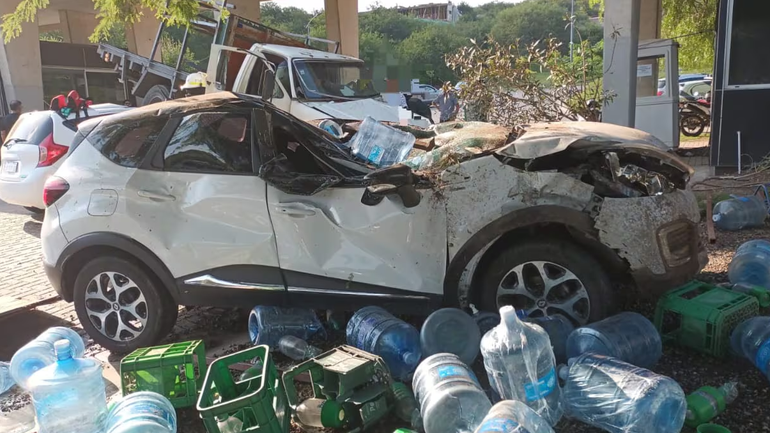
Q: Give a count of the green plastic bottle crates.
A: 4